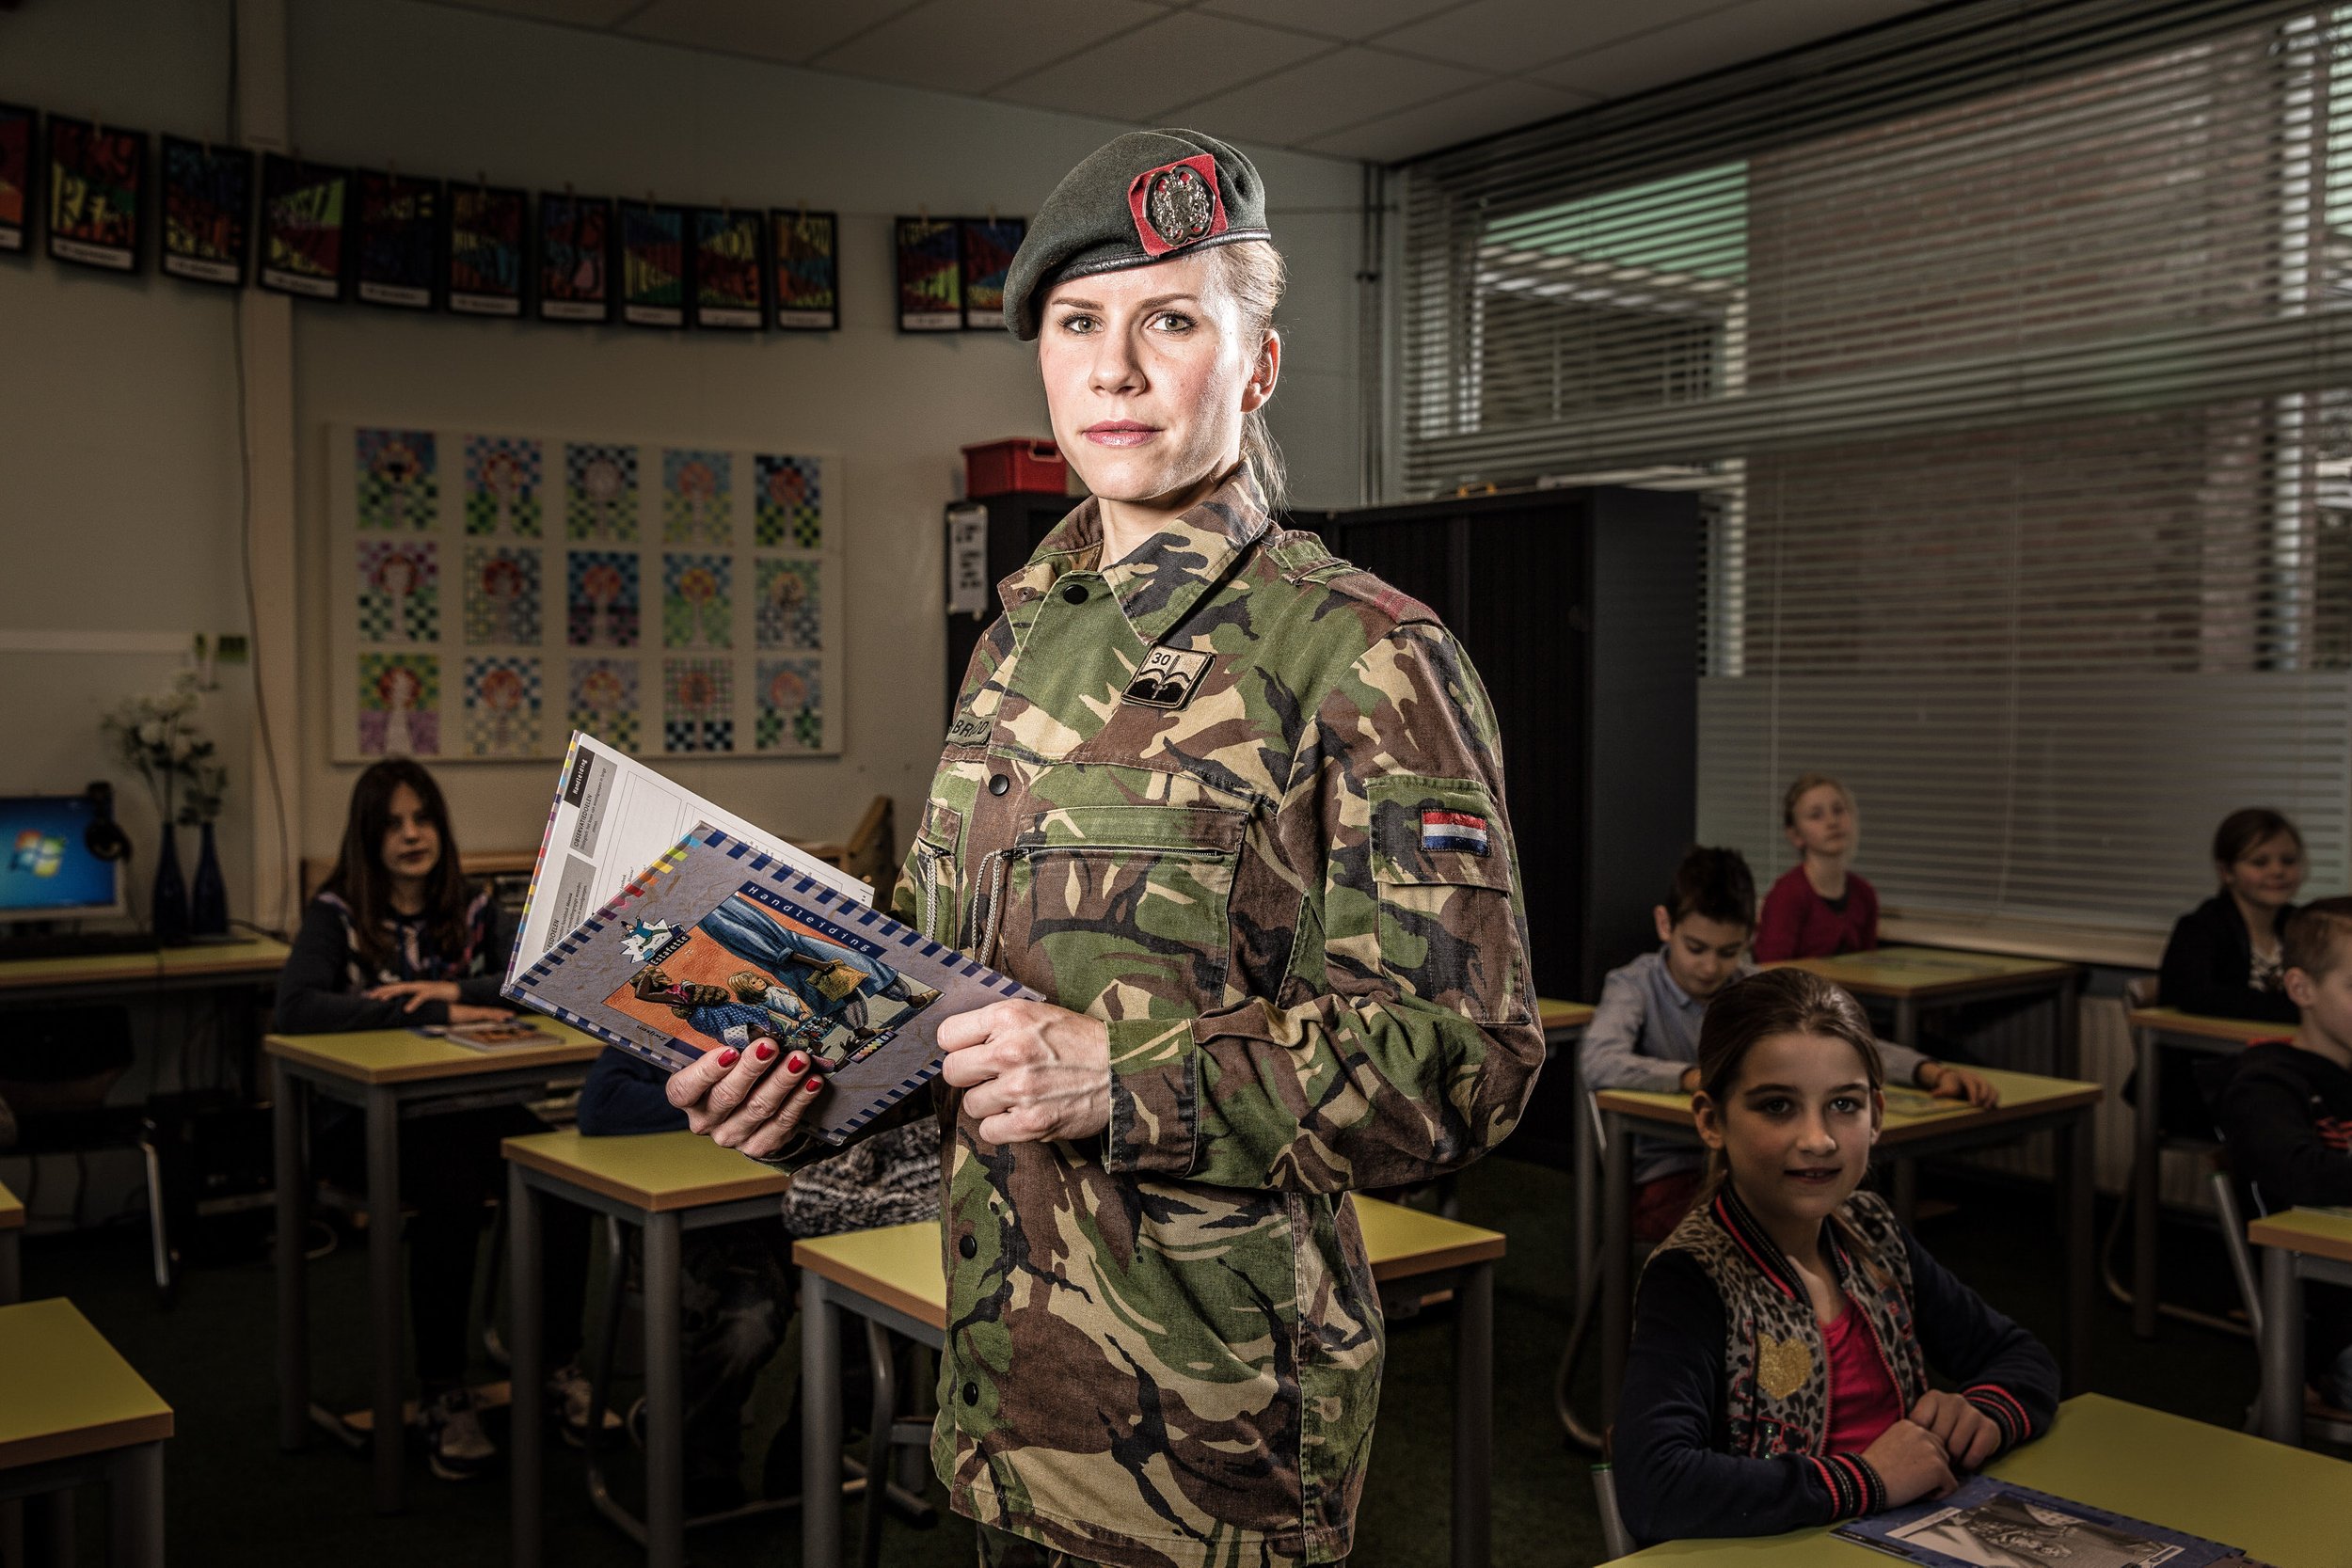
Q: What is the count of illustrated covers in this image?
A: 2